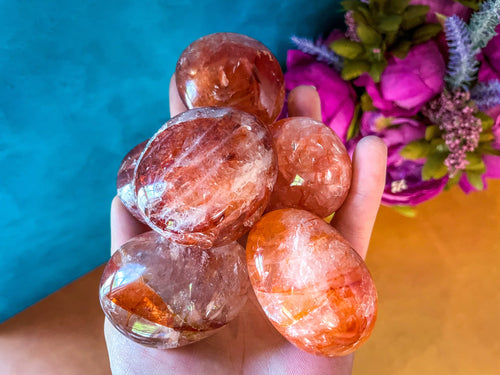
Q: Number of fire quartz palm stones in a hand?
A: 6